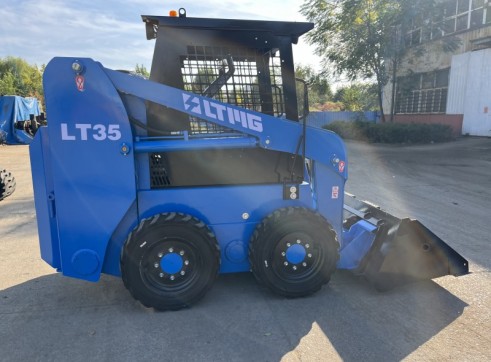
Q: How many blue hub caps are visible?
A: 2